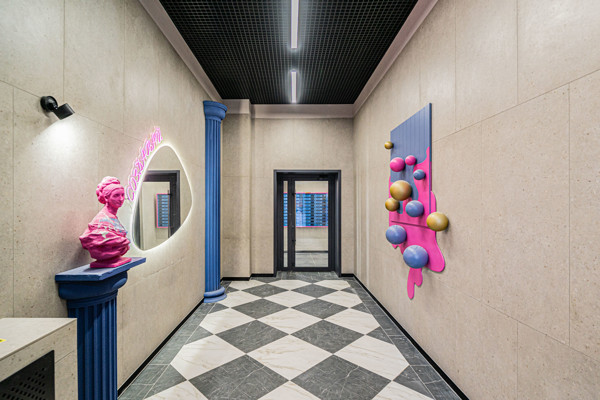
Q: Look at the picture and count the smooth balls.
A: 10